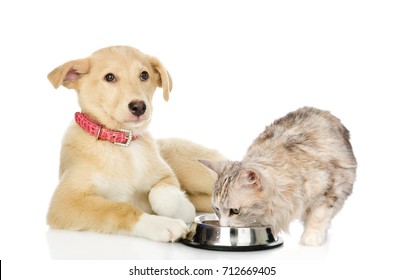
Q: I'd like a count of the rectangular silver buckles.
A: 1